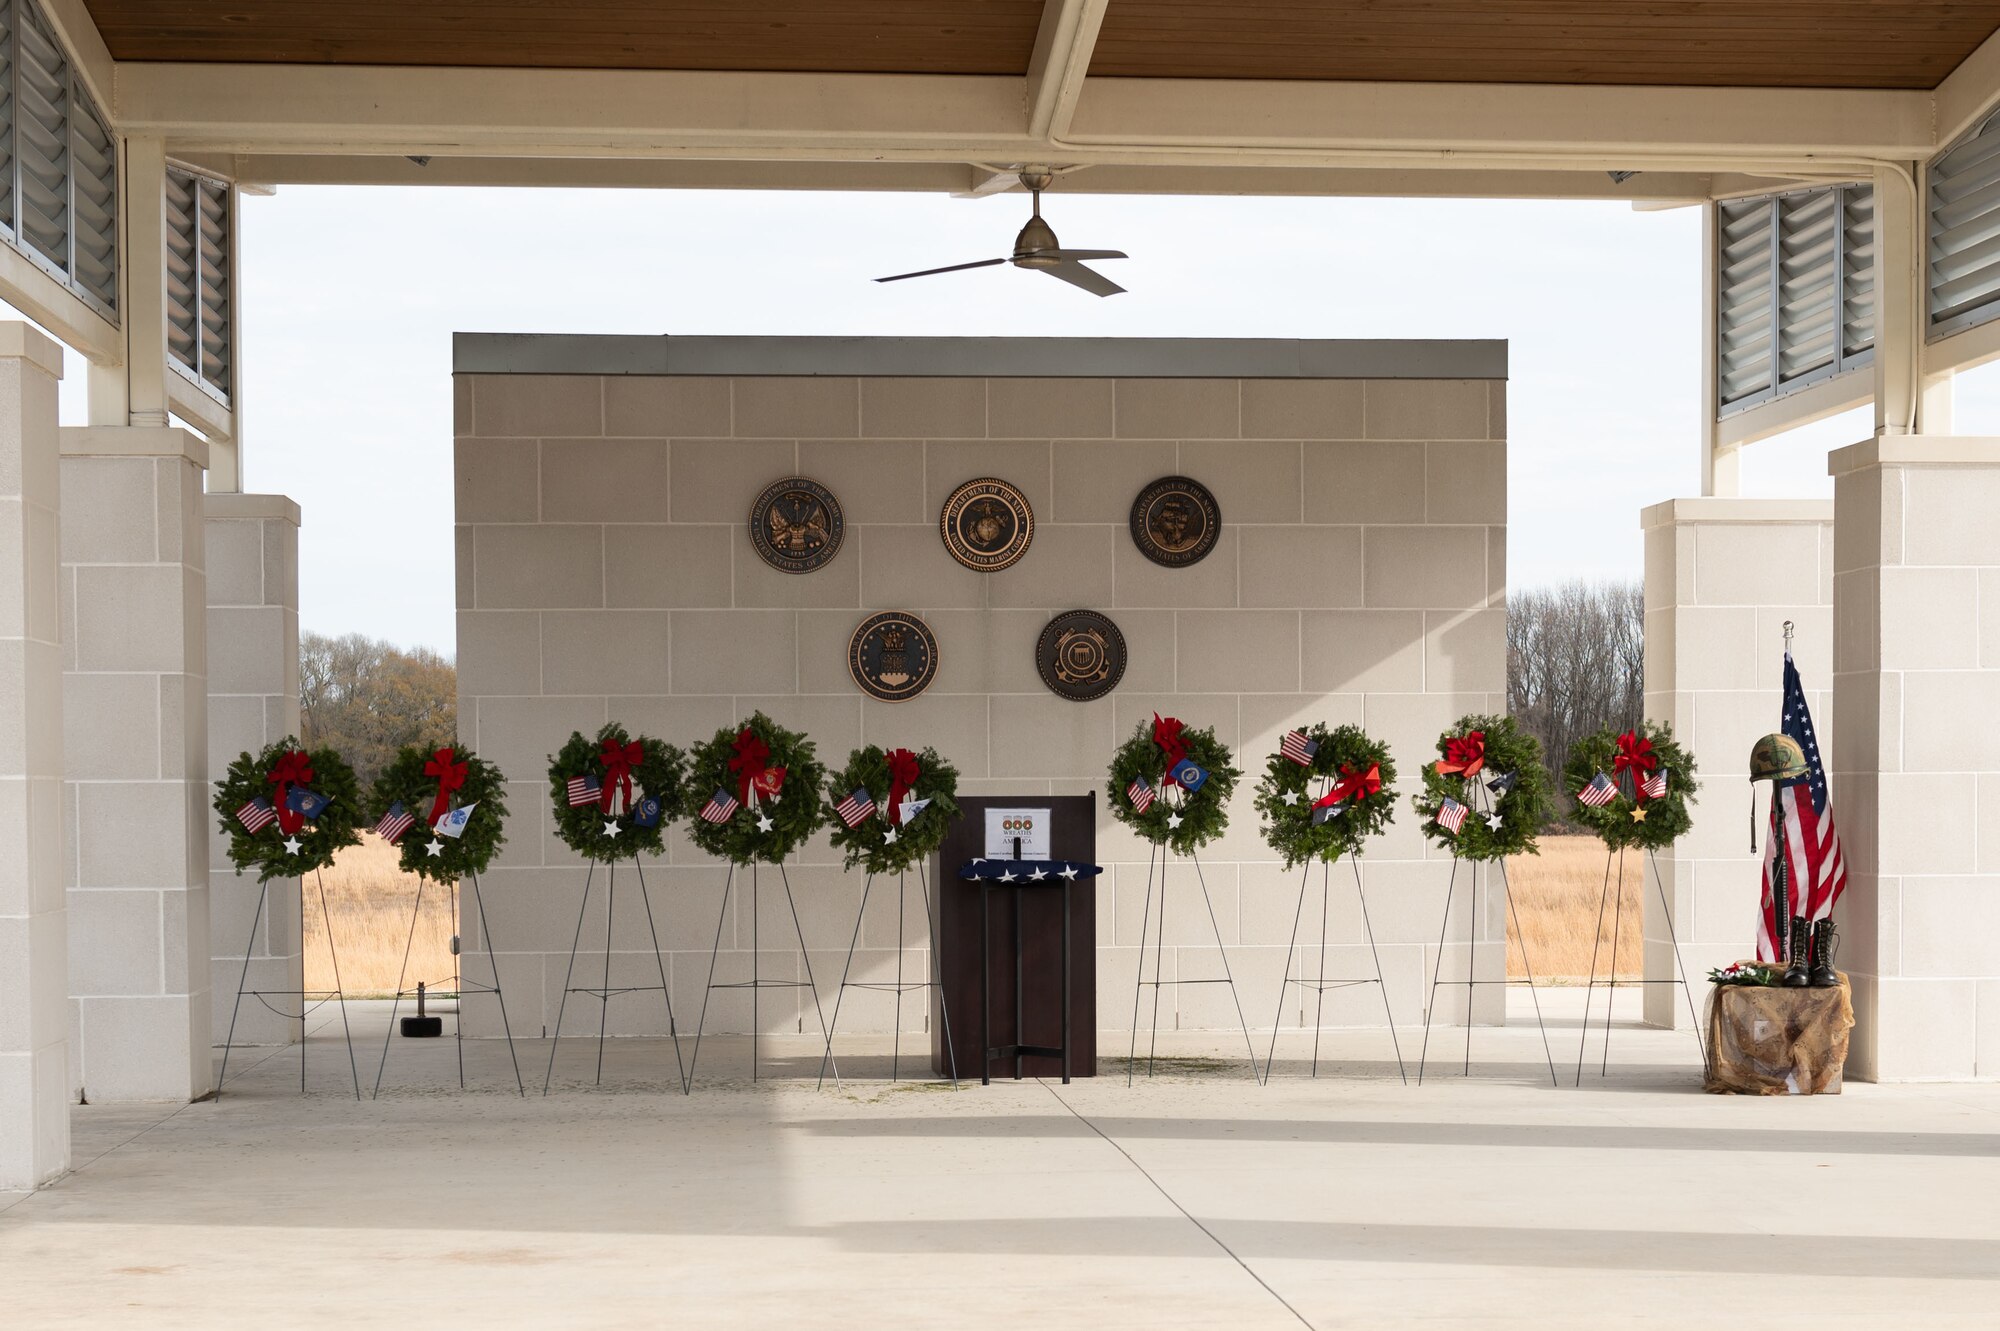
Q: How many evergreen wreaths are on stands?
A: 9